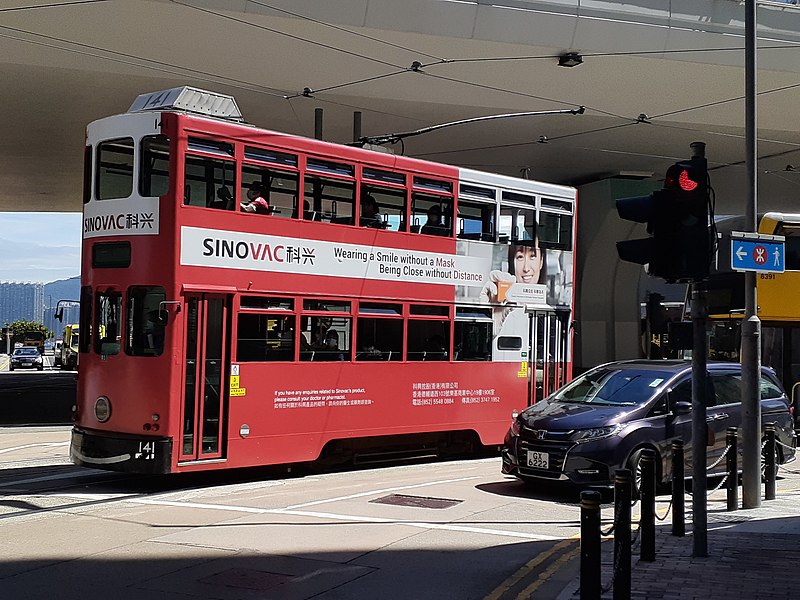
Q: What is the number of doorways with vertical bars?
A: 2